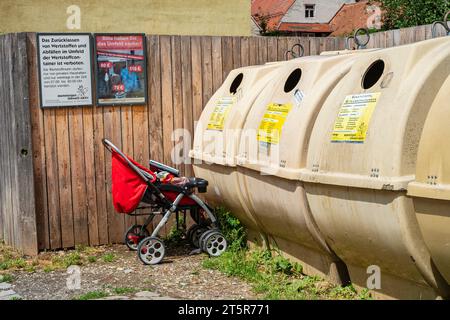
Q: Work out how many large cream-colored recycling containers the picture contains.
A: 4